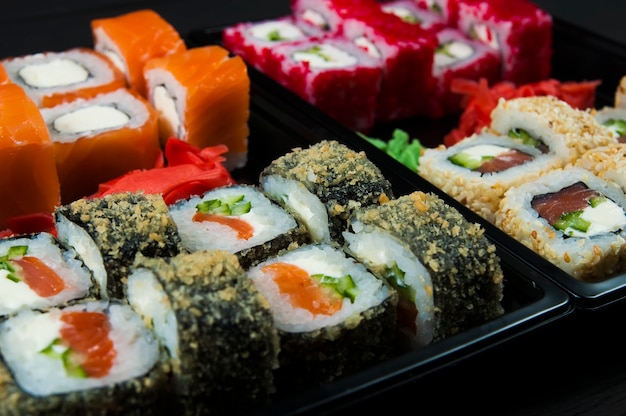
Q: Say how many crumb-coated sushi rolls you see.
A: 8